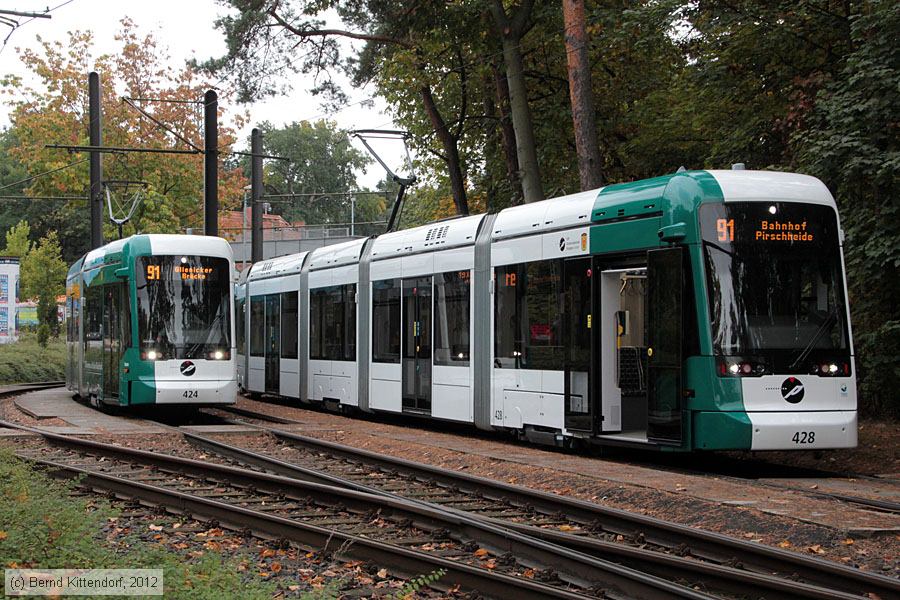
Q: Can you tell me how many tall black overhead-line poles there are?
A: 3